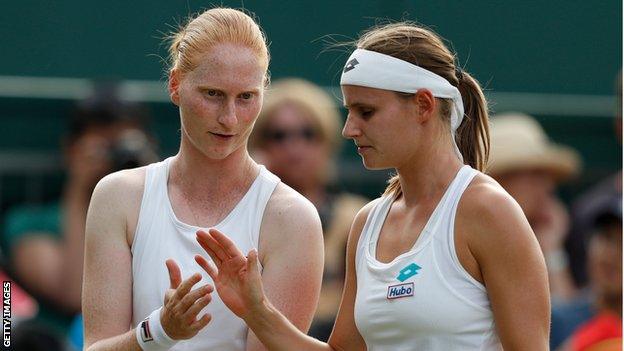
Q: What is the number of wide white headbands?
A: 1